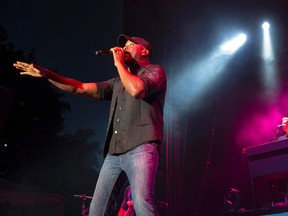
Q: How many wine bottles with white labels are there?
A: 0